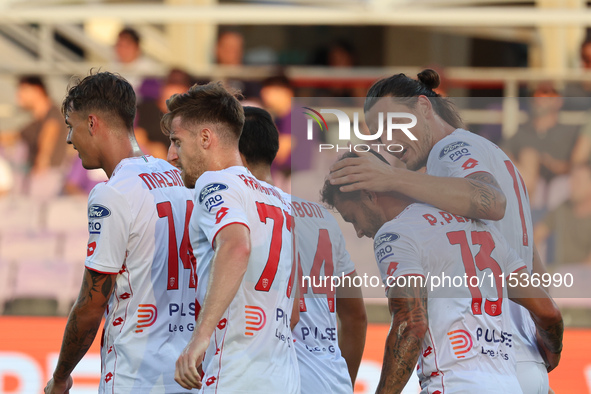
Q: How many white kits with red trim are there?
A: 5